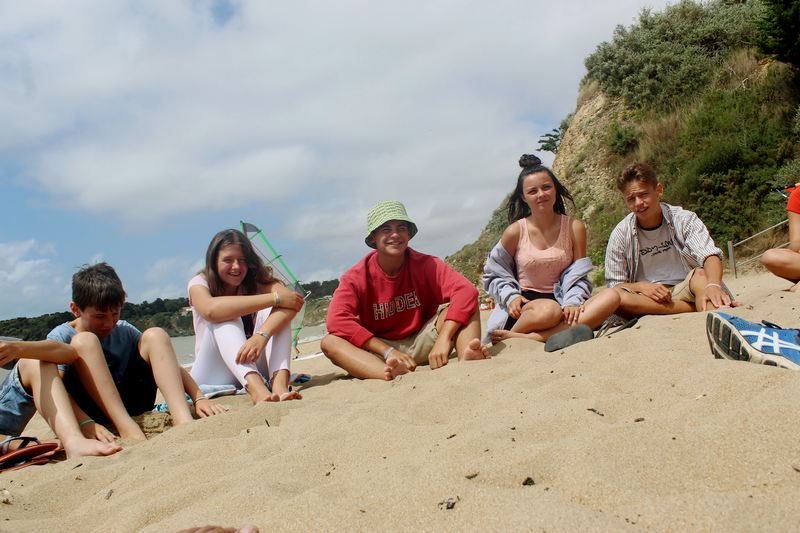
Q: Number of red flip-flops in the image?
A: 2